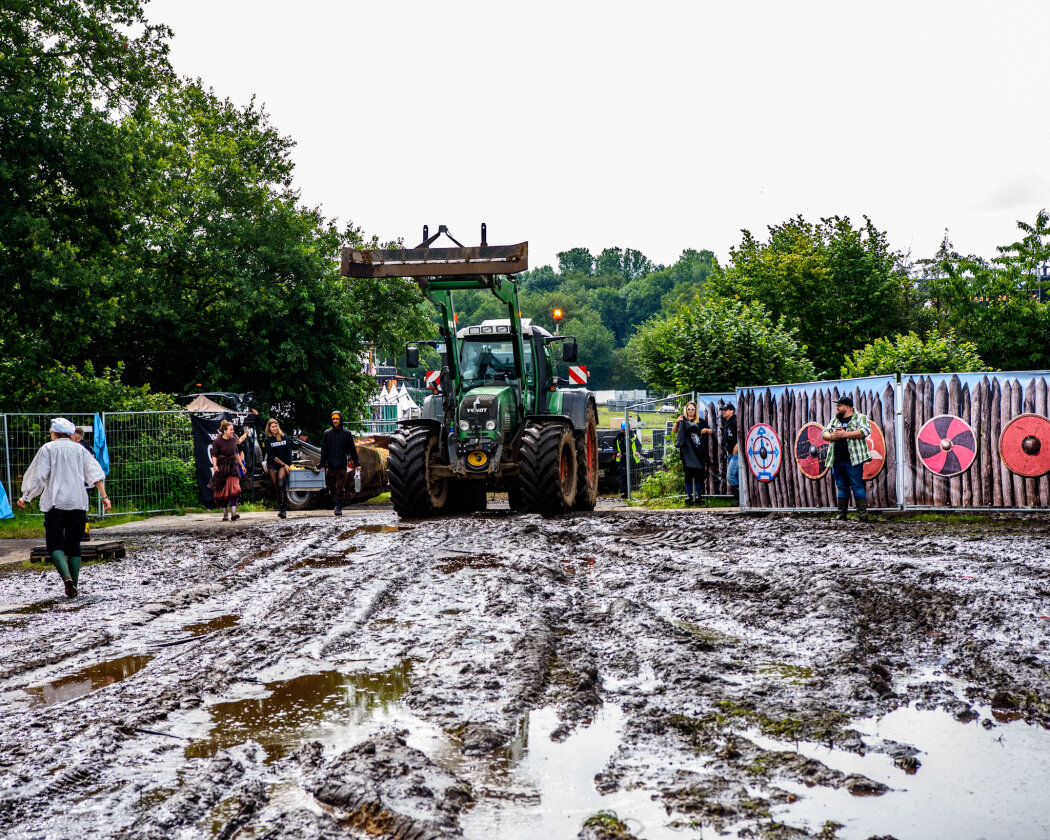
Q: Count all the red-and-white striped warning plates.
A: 2